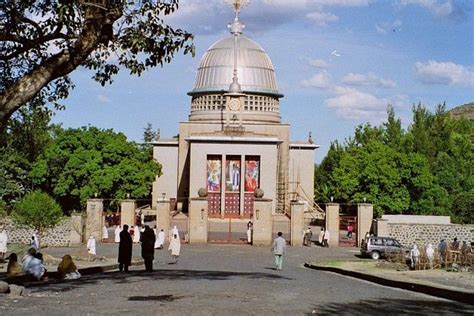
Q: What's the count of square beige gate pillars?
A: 8